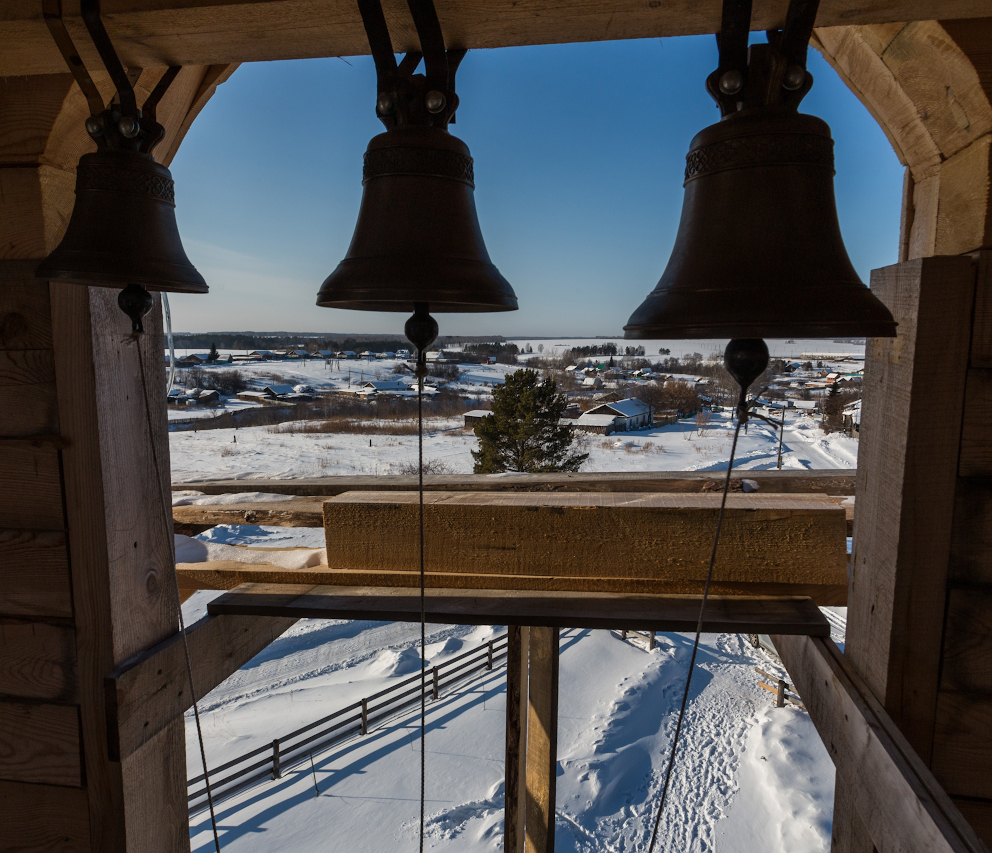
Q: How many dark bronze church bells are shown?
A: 3